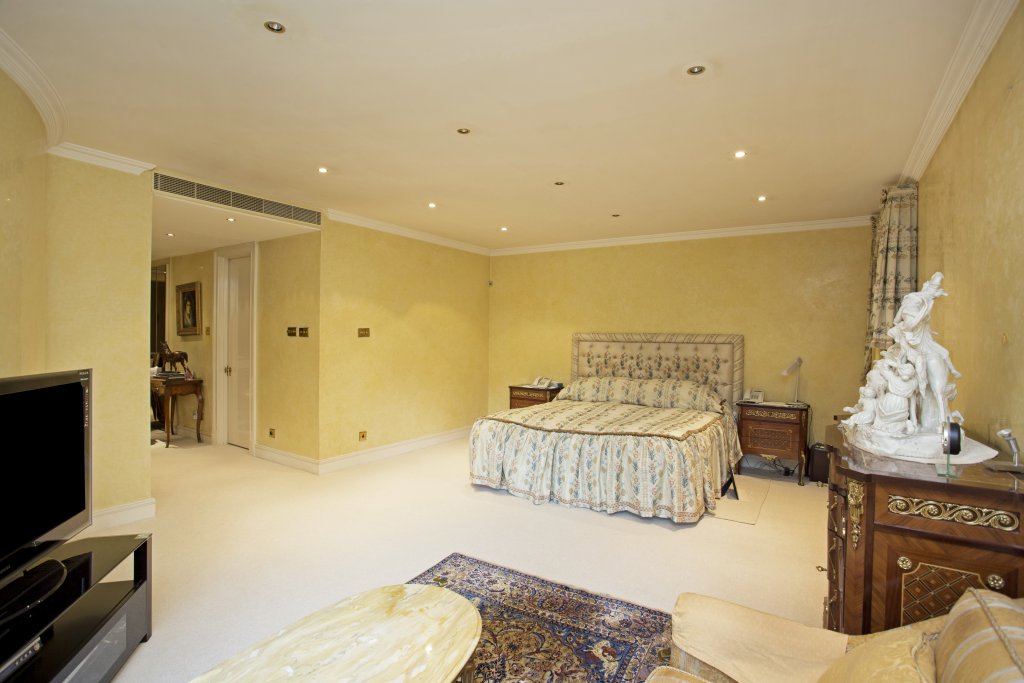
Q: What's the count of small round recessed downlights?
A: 12